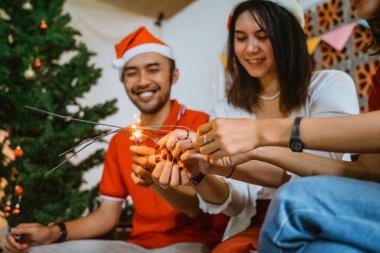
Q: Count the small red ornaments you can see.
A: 6